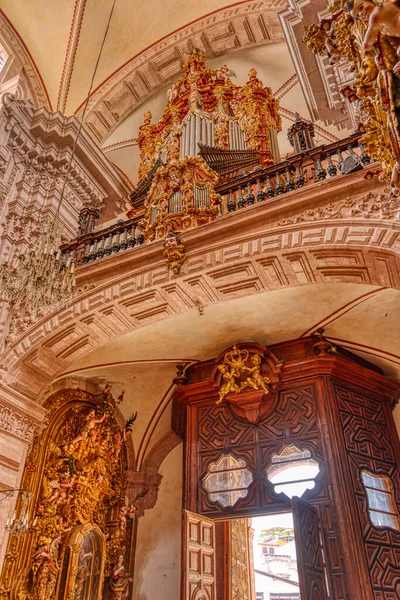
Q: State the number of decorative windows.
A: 3